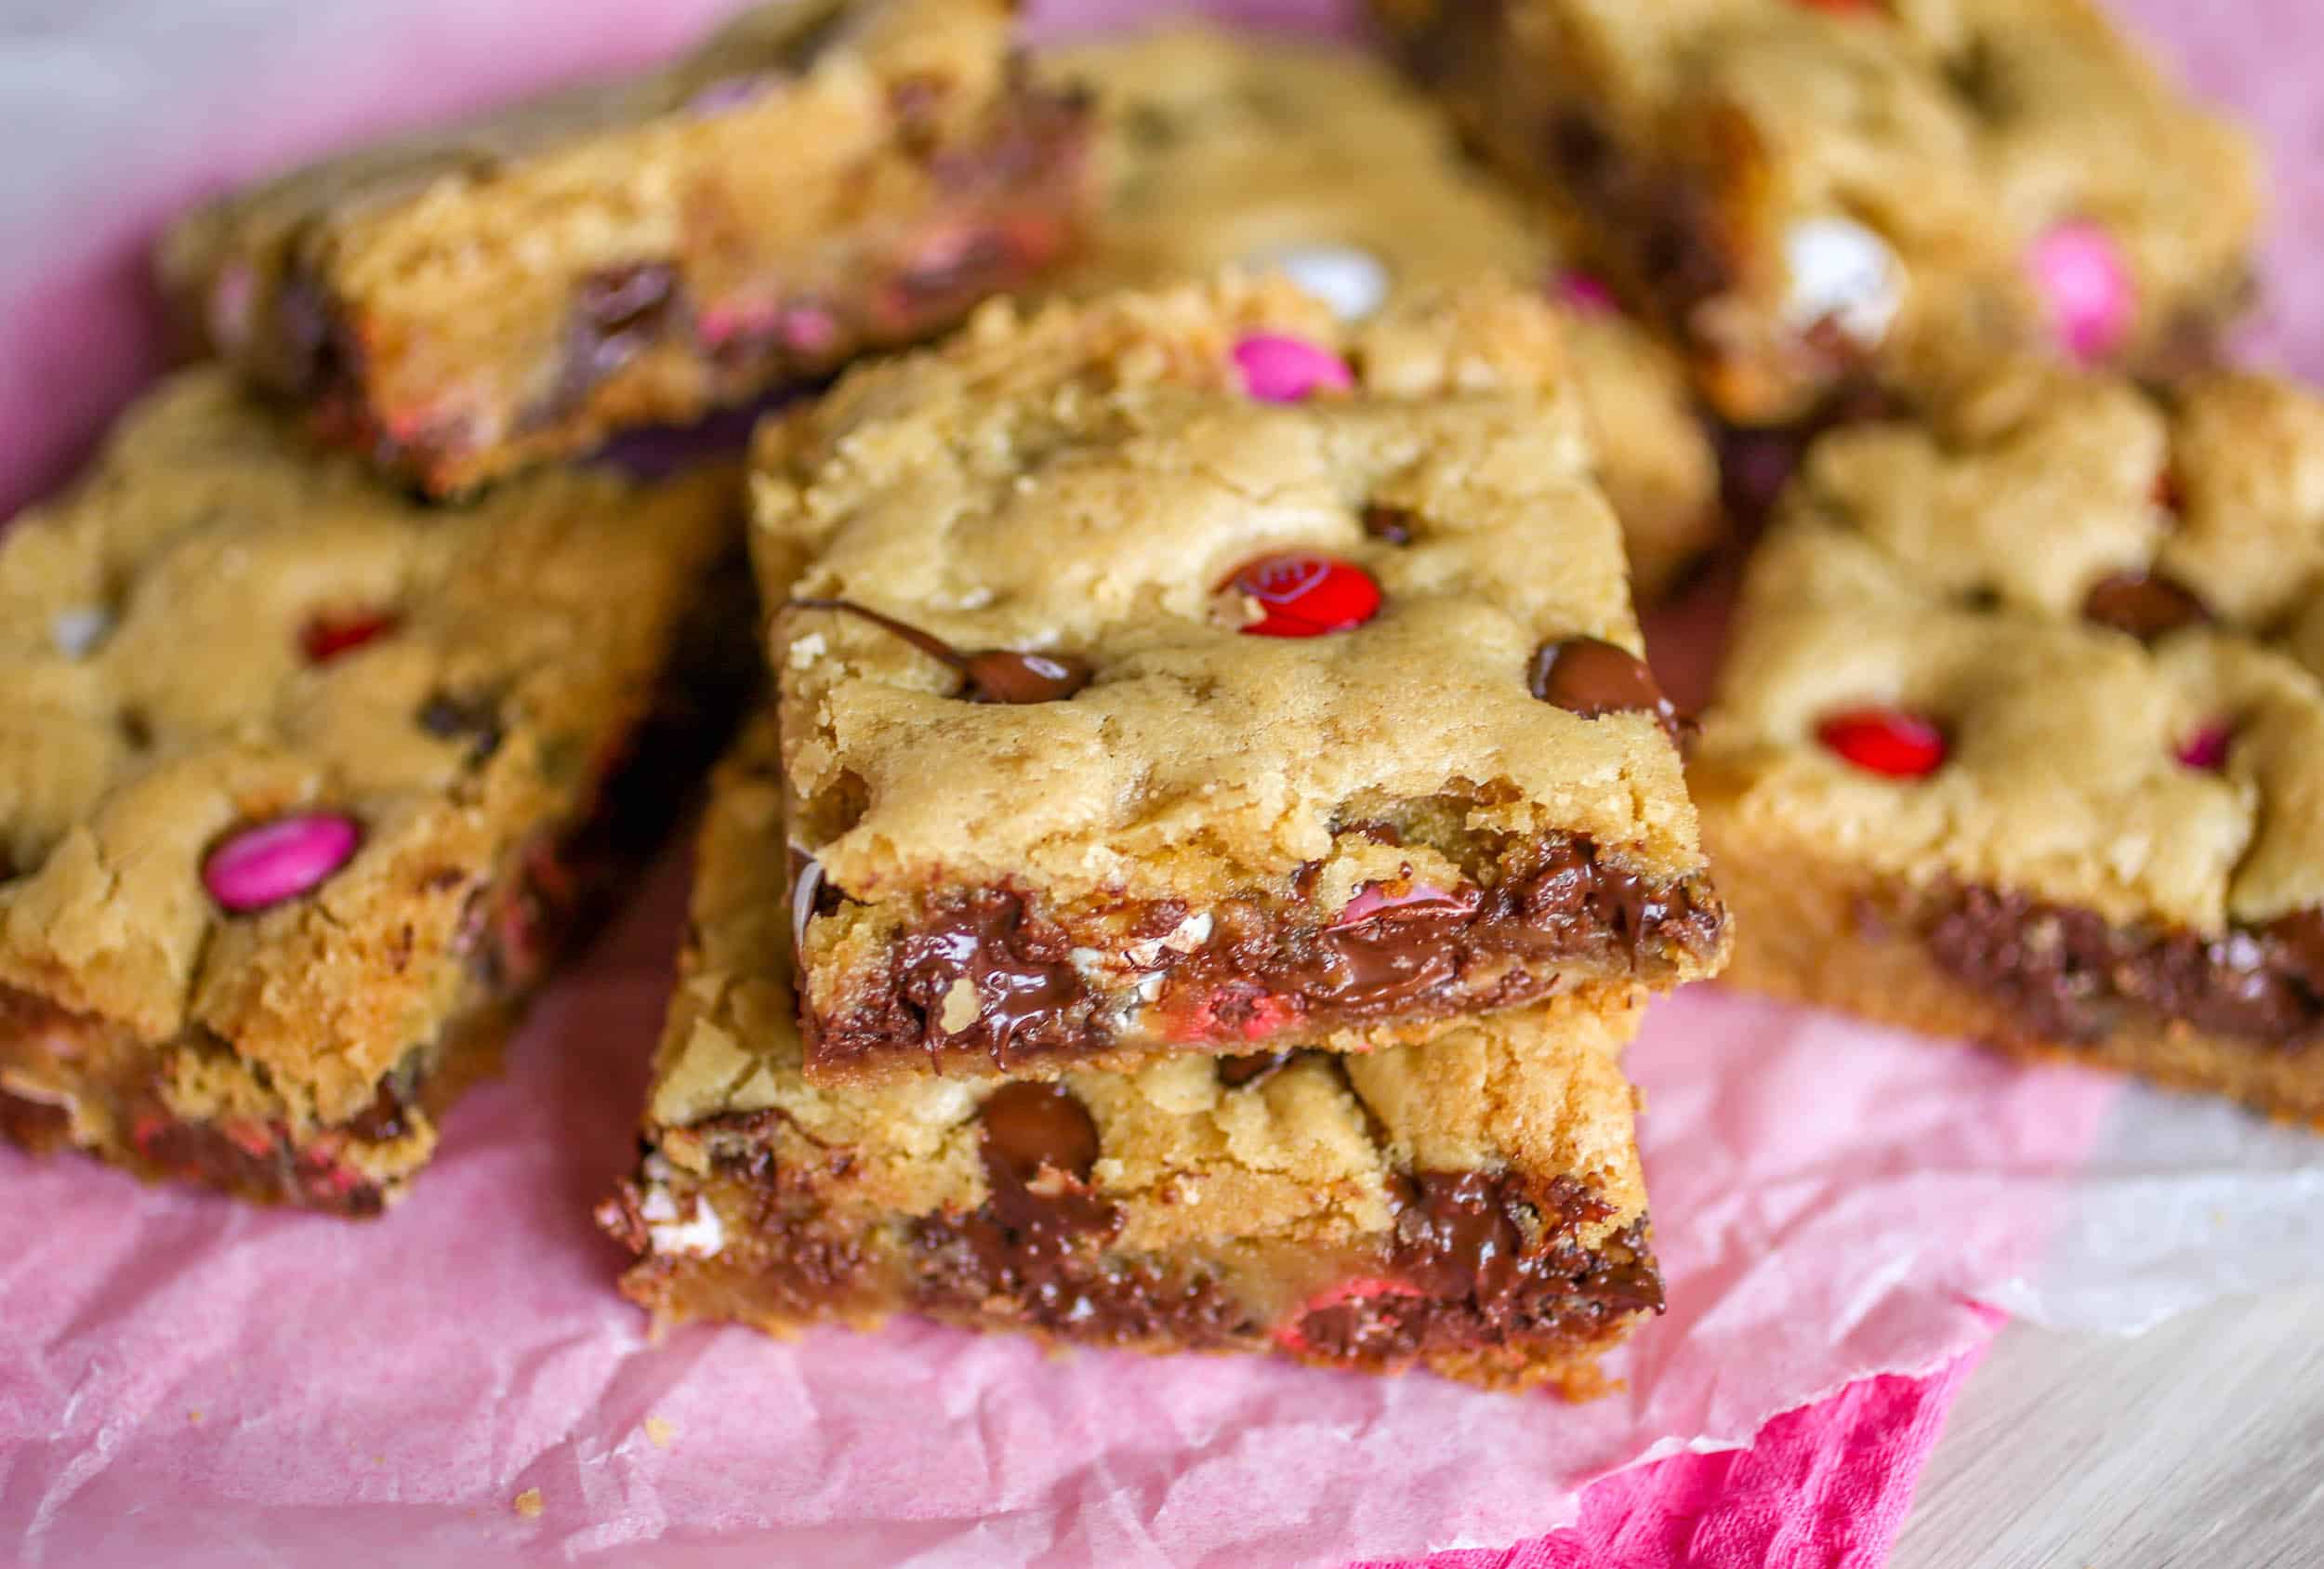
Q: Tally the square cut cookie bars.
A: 7